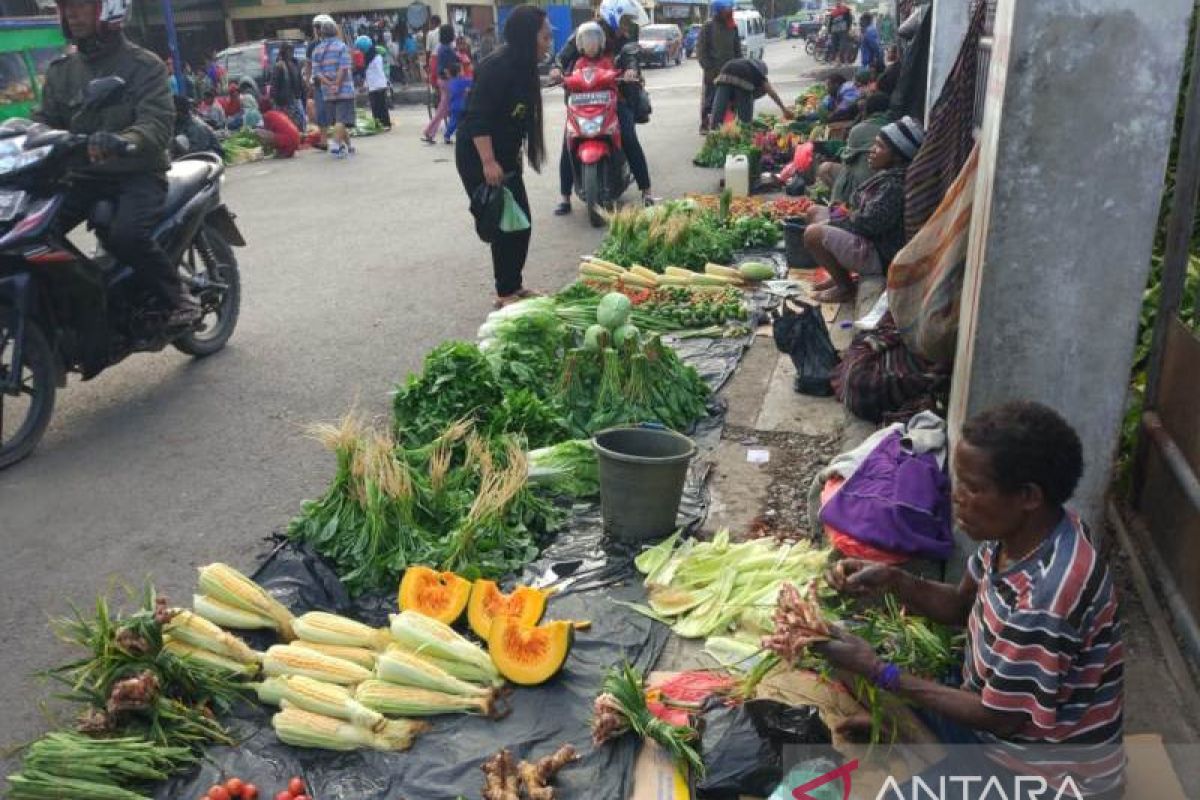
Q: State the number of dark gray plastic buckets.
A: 2